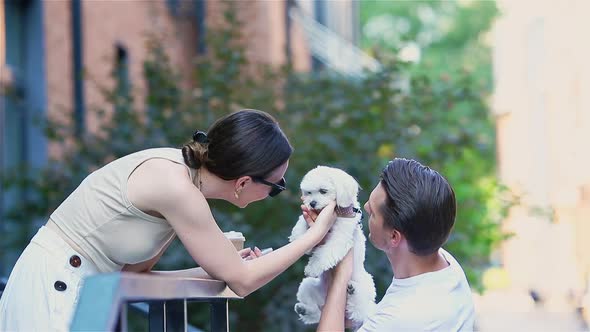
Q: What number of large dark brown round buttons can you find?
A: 2